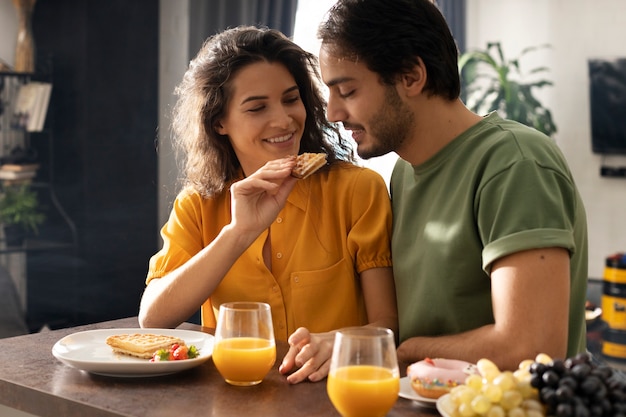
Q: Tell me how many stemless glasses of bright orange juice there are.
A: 2